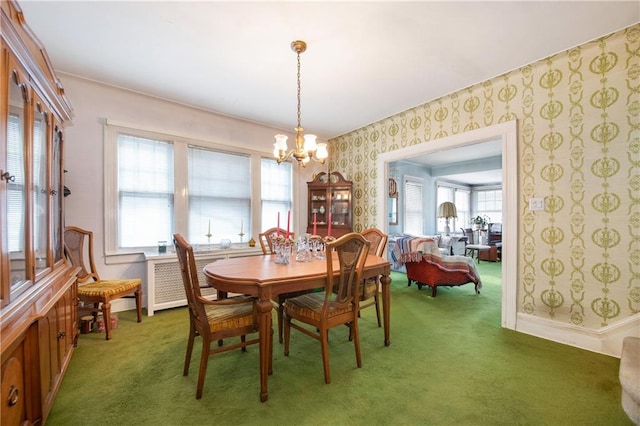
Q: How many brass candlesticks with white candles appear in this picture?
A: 2